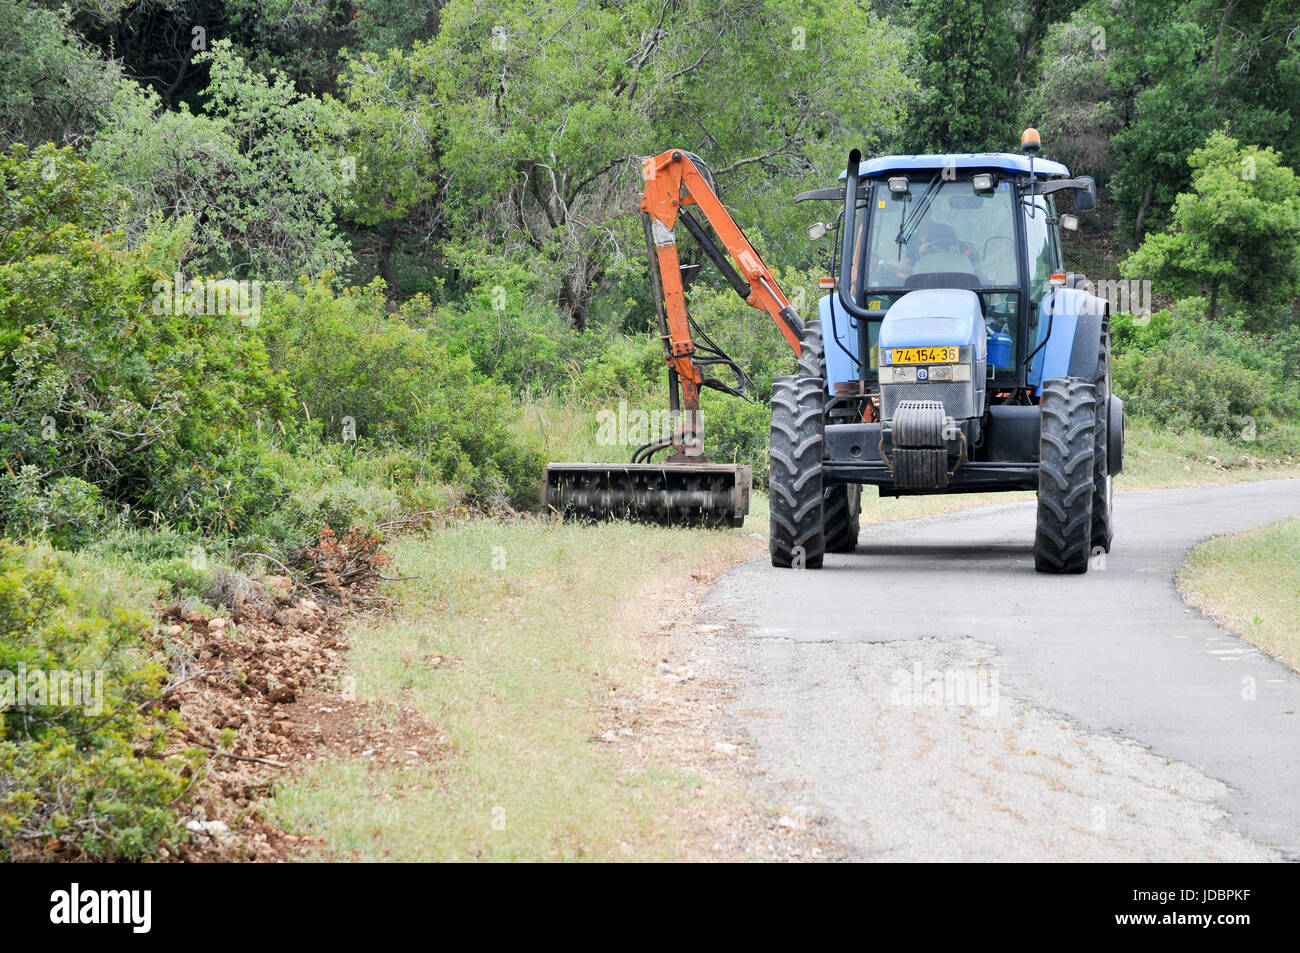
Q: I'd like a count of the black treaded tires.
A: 4